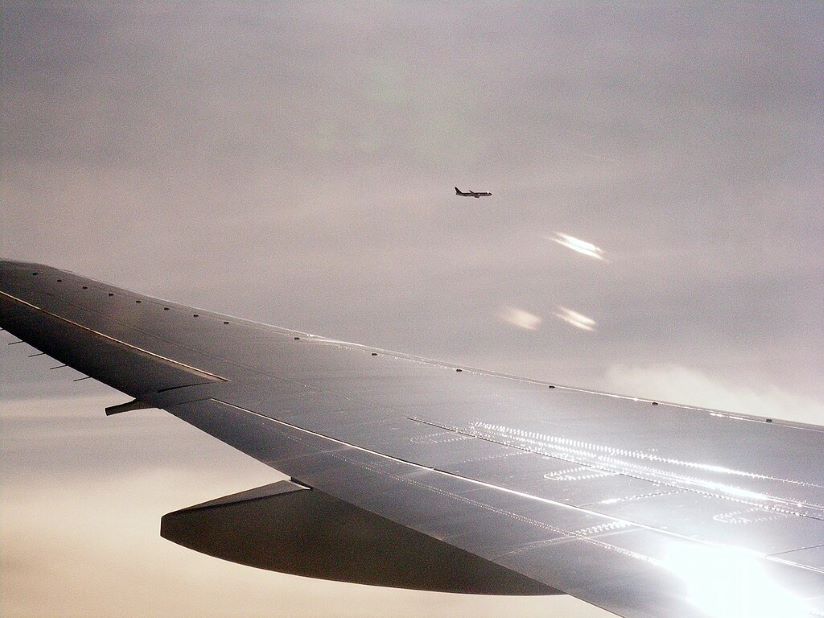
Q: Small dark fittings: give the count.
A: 14